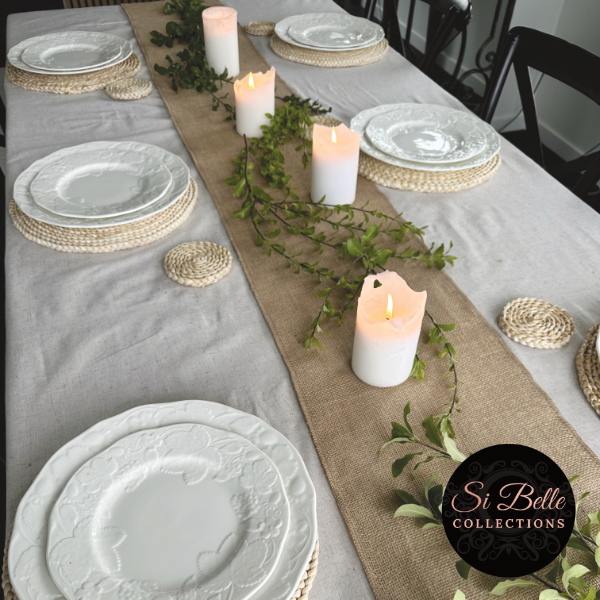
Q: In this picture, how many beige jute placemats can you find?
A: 6